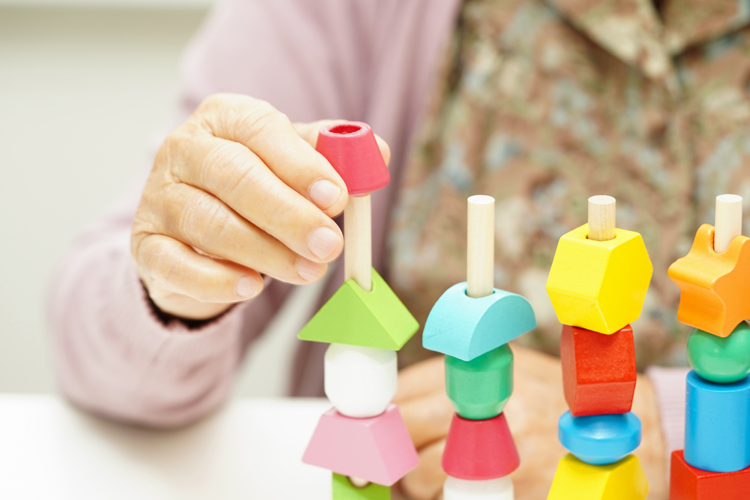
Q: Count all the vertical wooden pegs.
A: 4